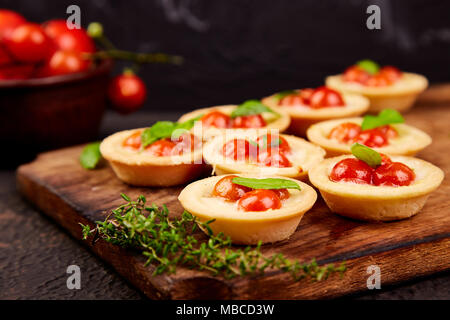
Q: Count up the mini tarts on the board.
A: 8